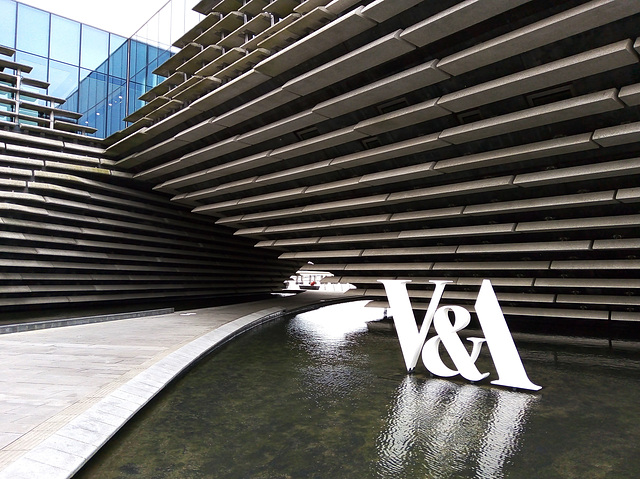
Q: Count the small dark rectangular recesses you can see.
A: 5